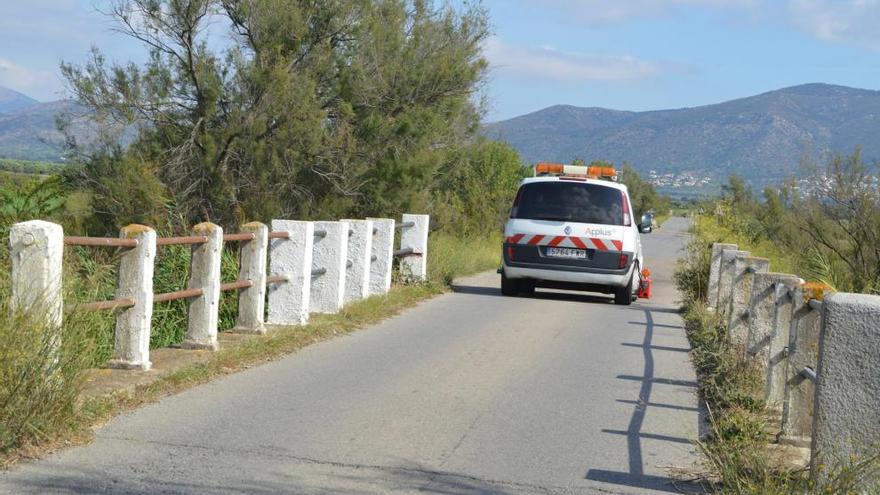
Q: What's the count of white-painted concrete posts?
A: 9